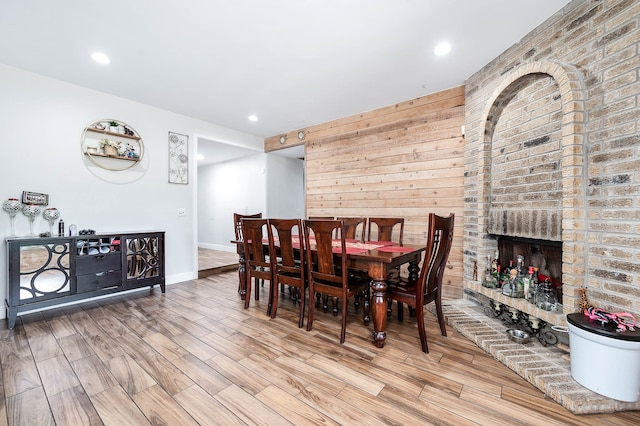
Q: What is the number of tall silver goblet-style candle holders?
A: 3